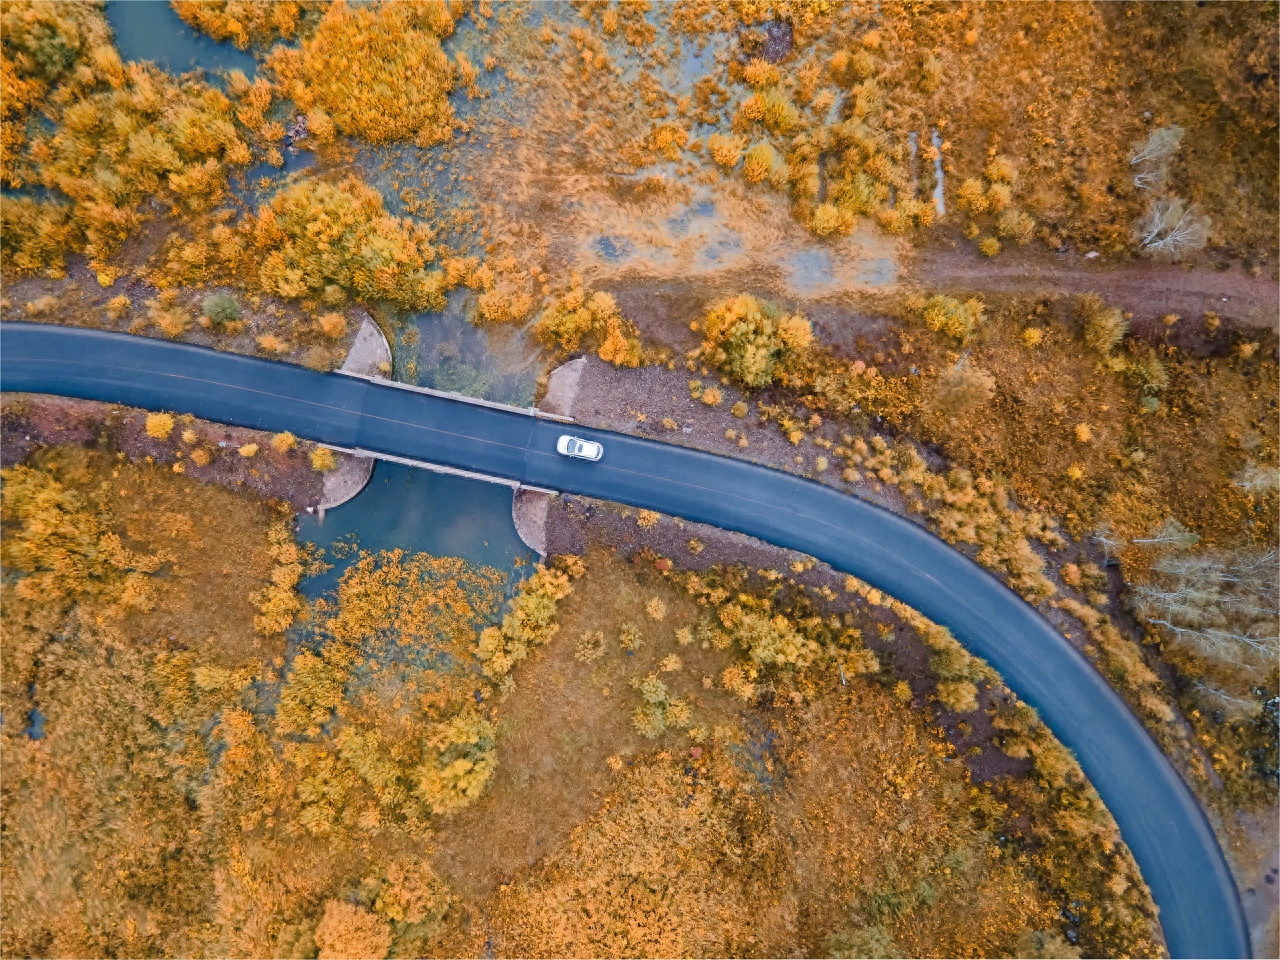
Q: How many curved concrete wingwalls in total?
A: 4